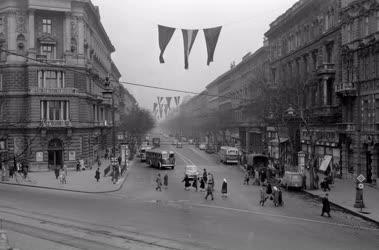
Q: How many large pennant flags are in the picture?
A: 3